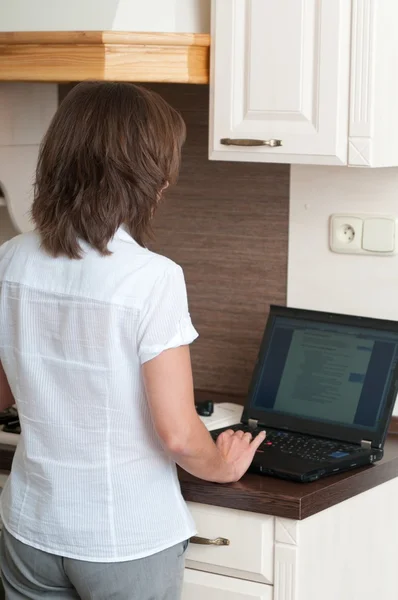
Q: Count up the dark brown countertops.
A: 1